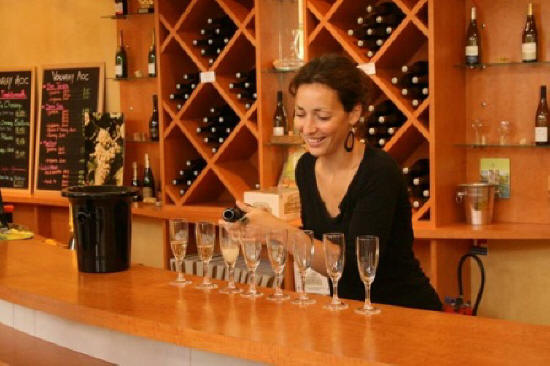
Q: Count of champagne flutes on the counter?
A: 8